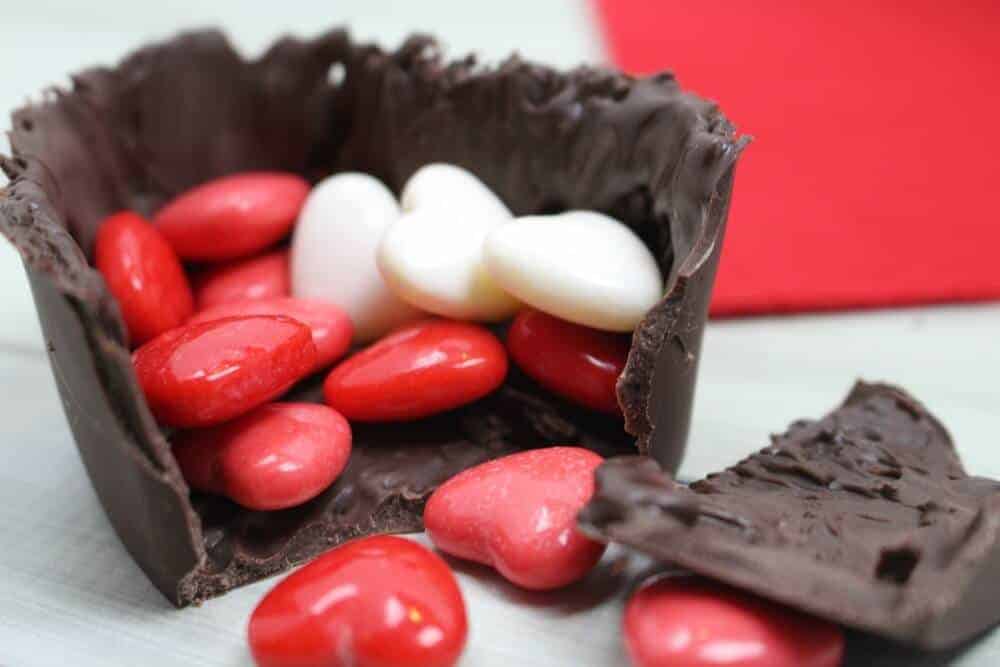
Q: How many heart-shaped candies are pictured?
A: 14